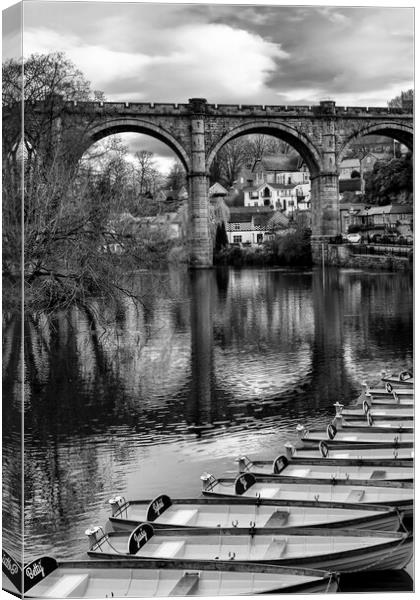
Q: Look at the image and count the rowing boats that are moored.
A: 12